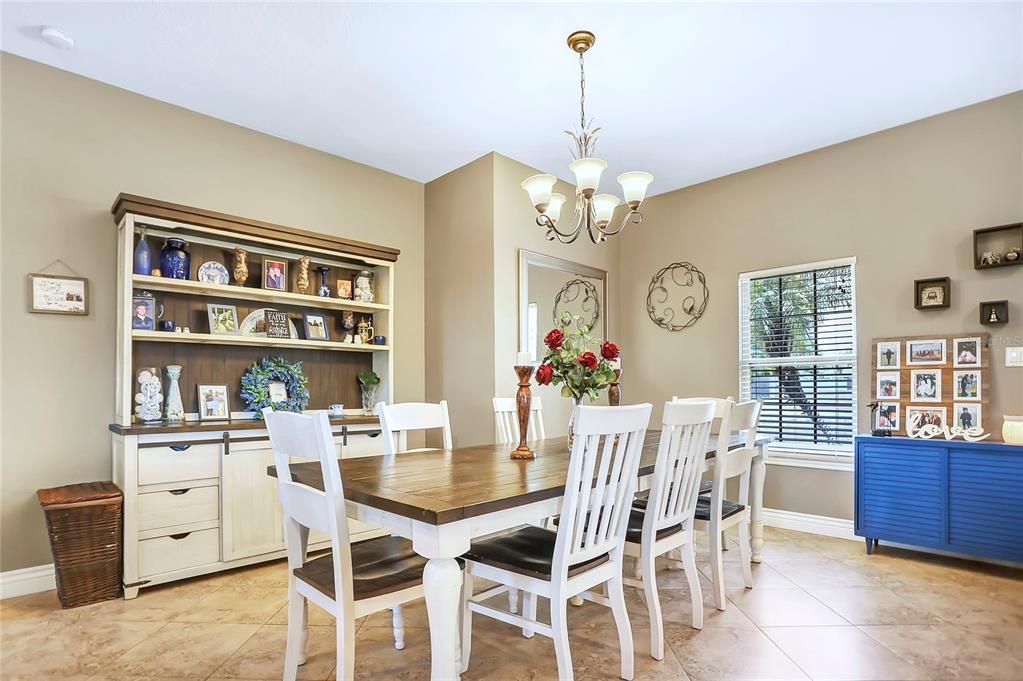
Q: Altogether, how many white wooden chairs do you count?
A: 7